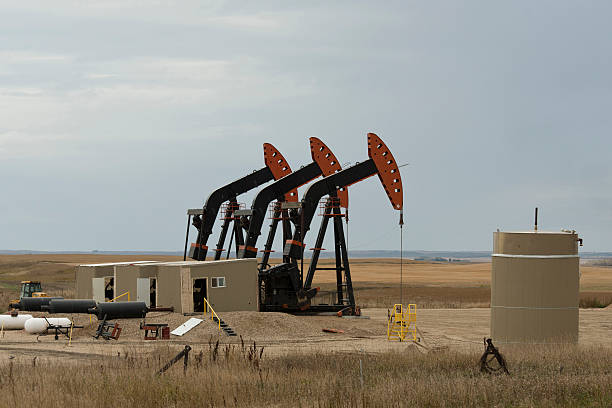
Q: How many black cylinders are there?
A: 3